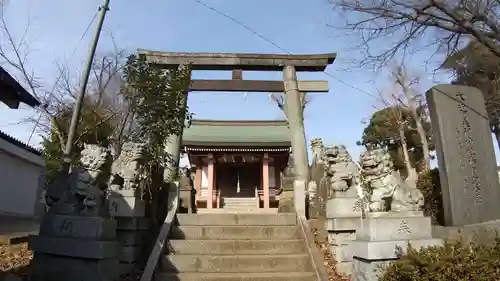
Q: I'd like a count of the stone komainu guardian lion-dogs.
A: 4